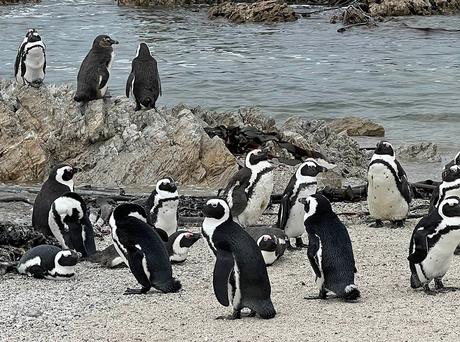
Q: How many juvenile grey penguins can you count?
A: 1